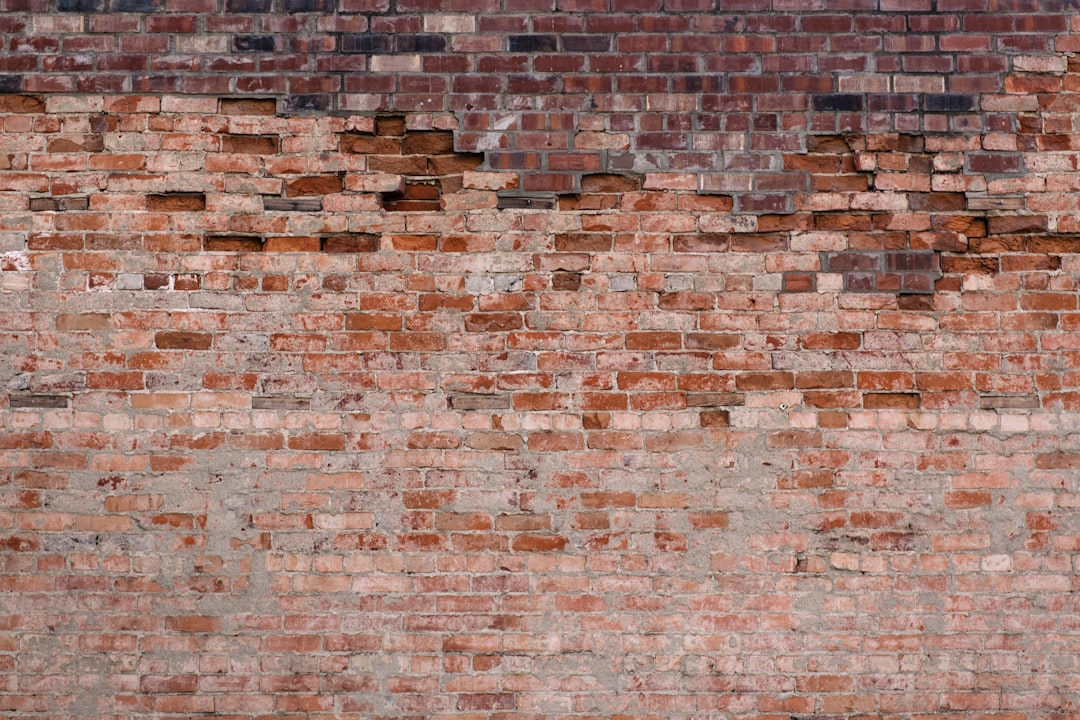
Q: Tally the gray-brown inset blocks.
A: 9